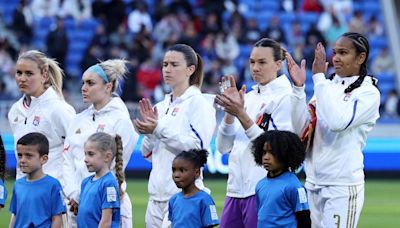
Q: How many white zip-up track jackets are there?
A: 5